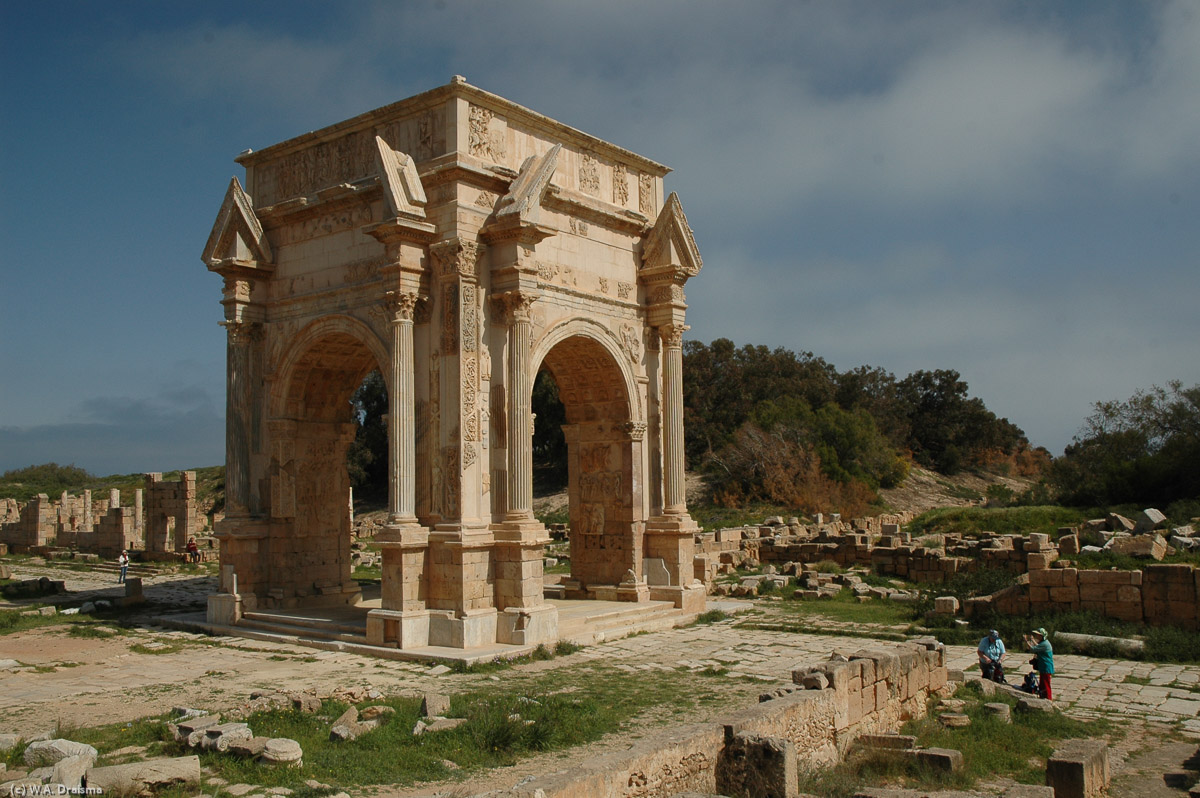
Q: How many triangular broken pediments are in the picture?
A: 4